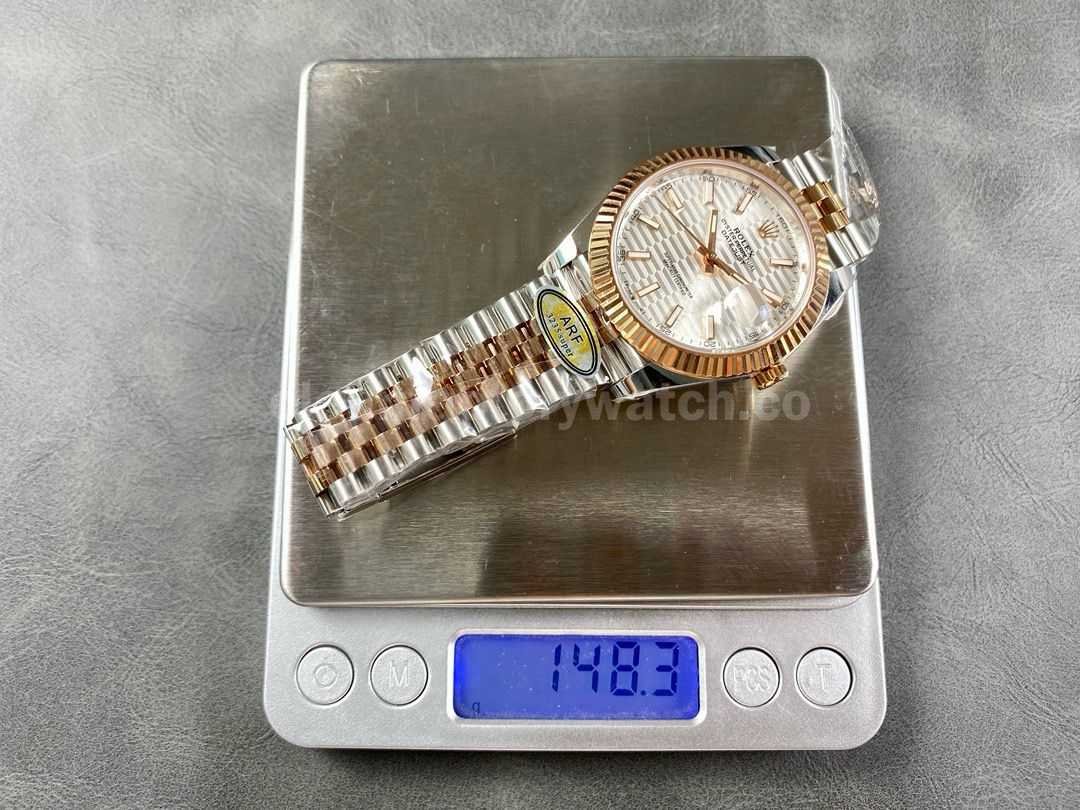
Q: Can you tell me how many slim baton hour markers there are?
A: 10